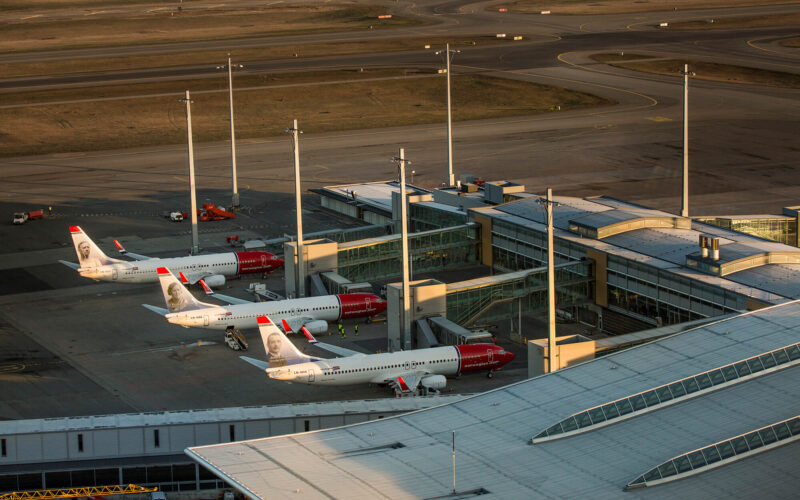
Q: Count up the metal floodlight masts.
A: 7